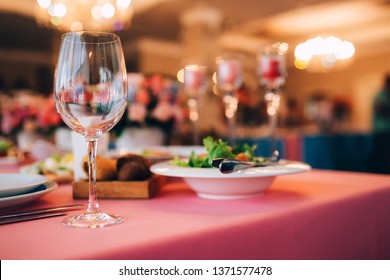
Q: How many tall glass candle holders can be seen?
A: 3